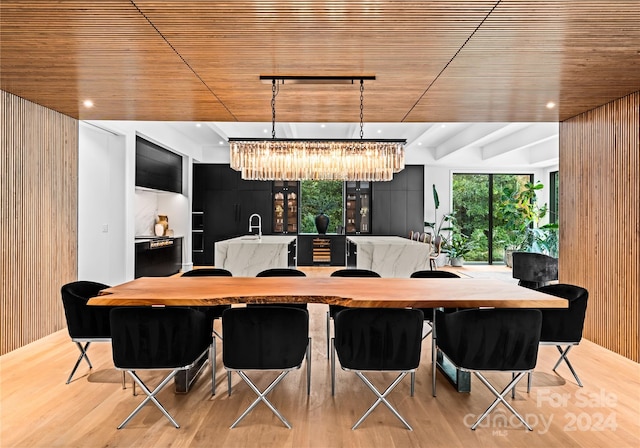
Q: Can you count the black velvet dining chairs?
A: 10